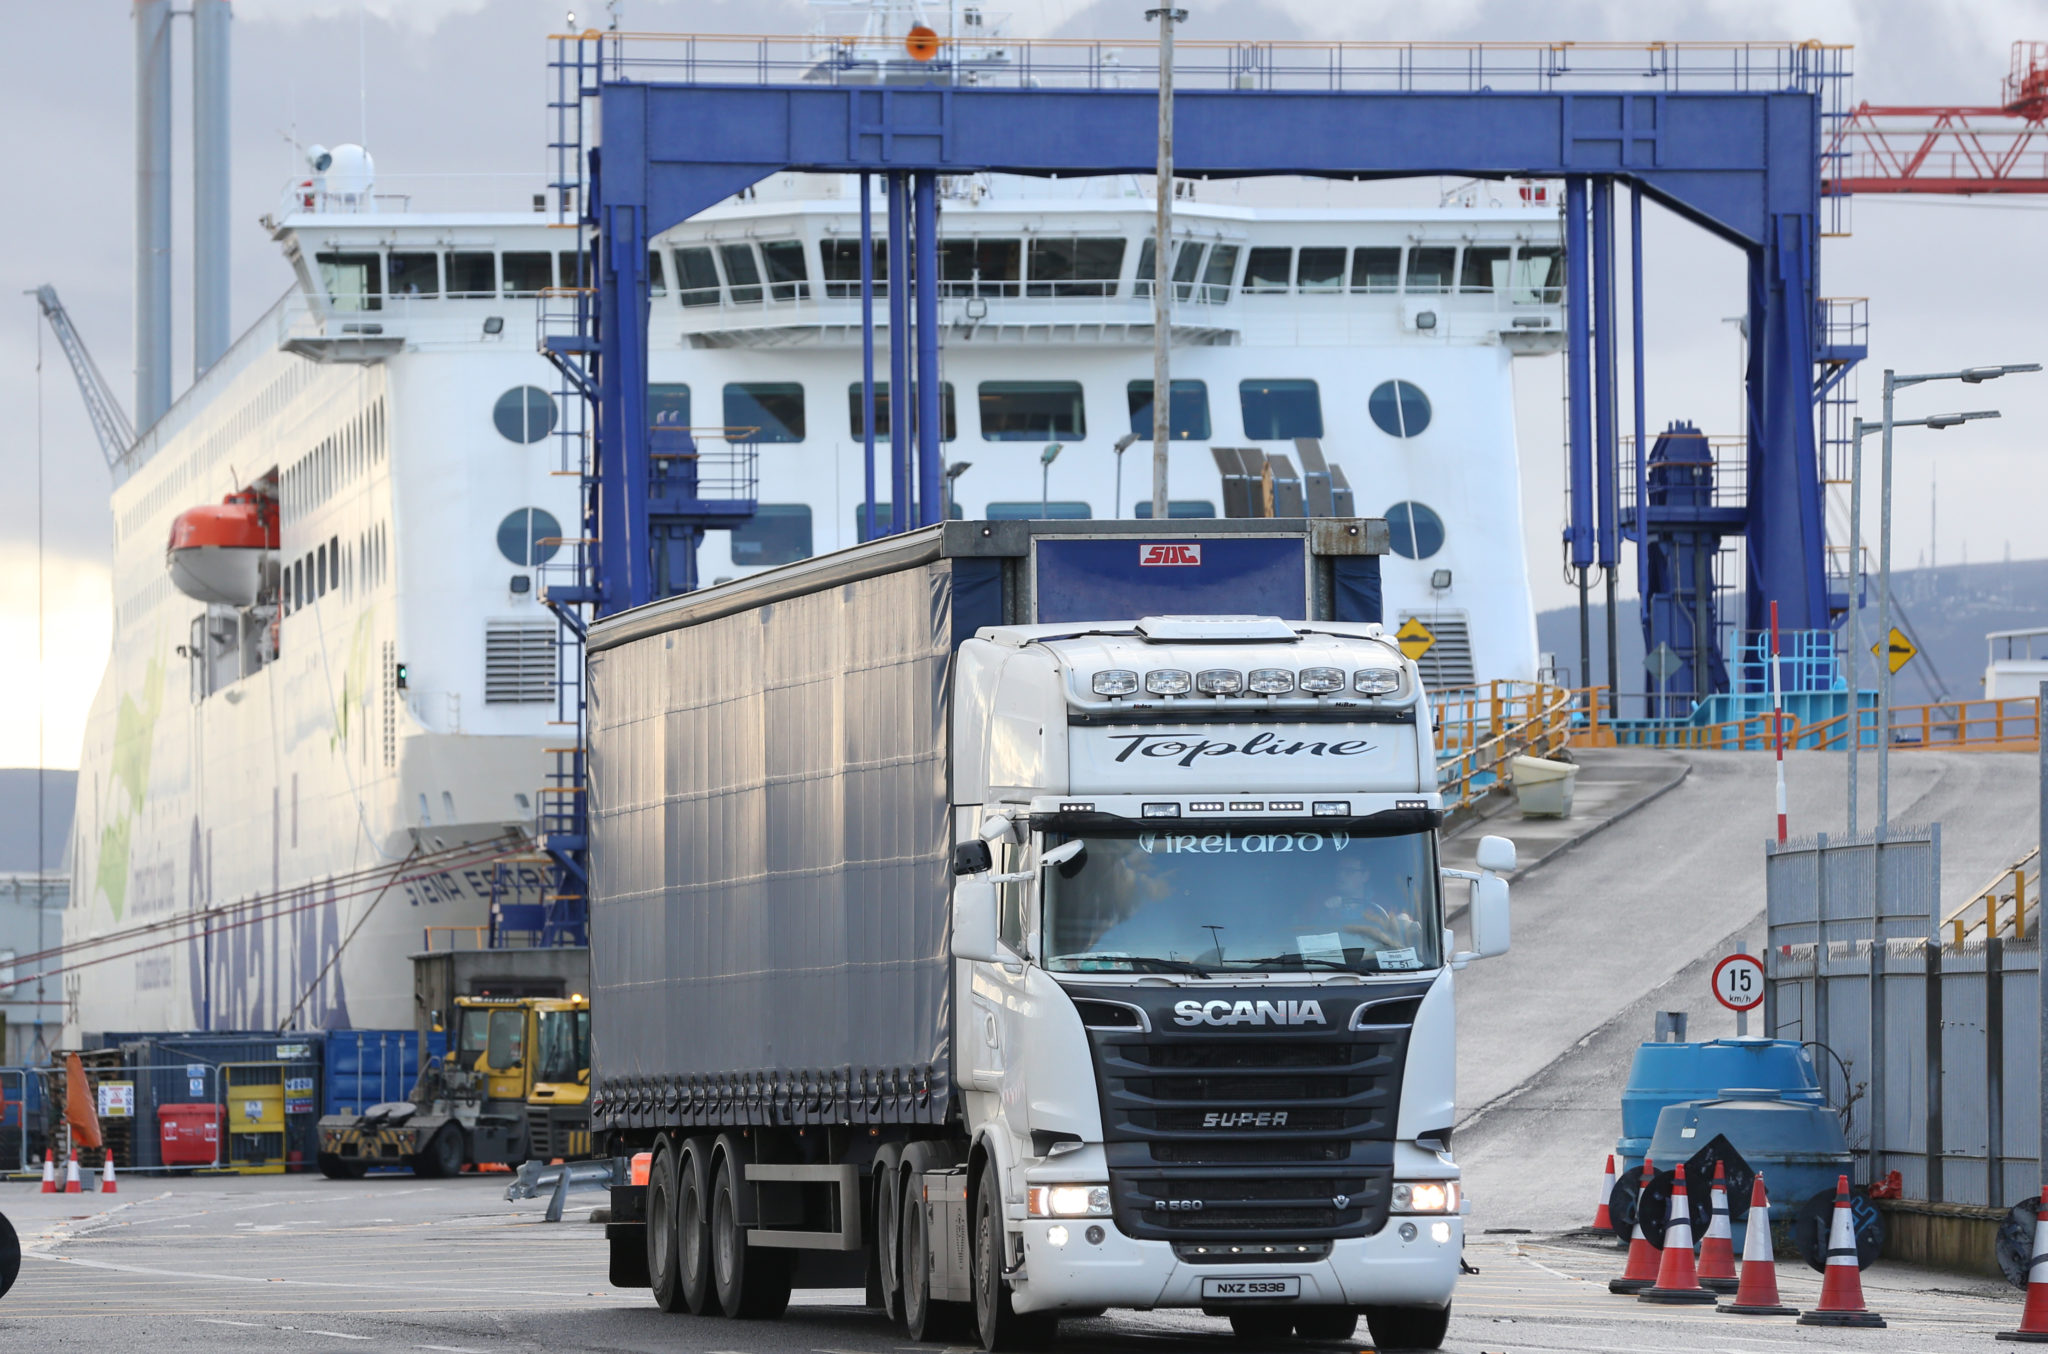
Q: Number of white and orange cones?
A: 10